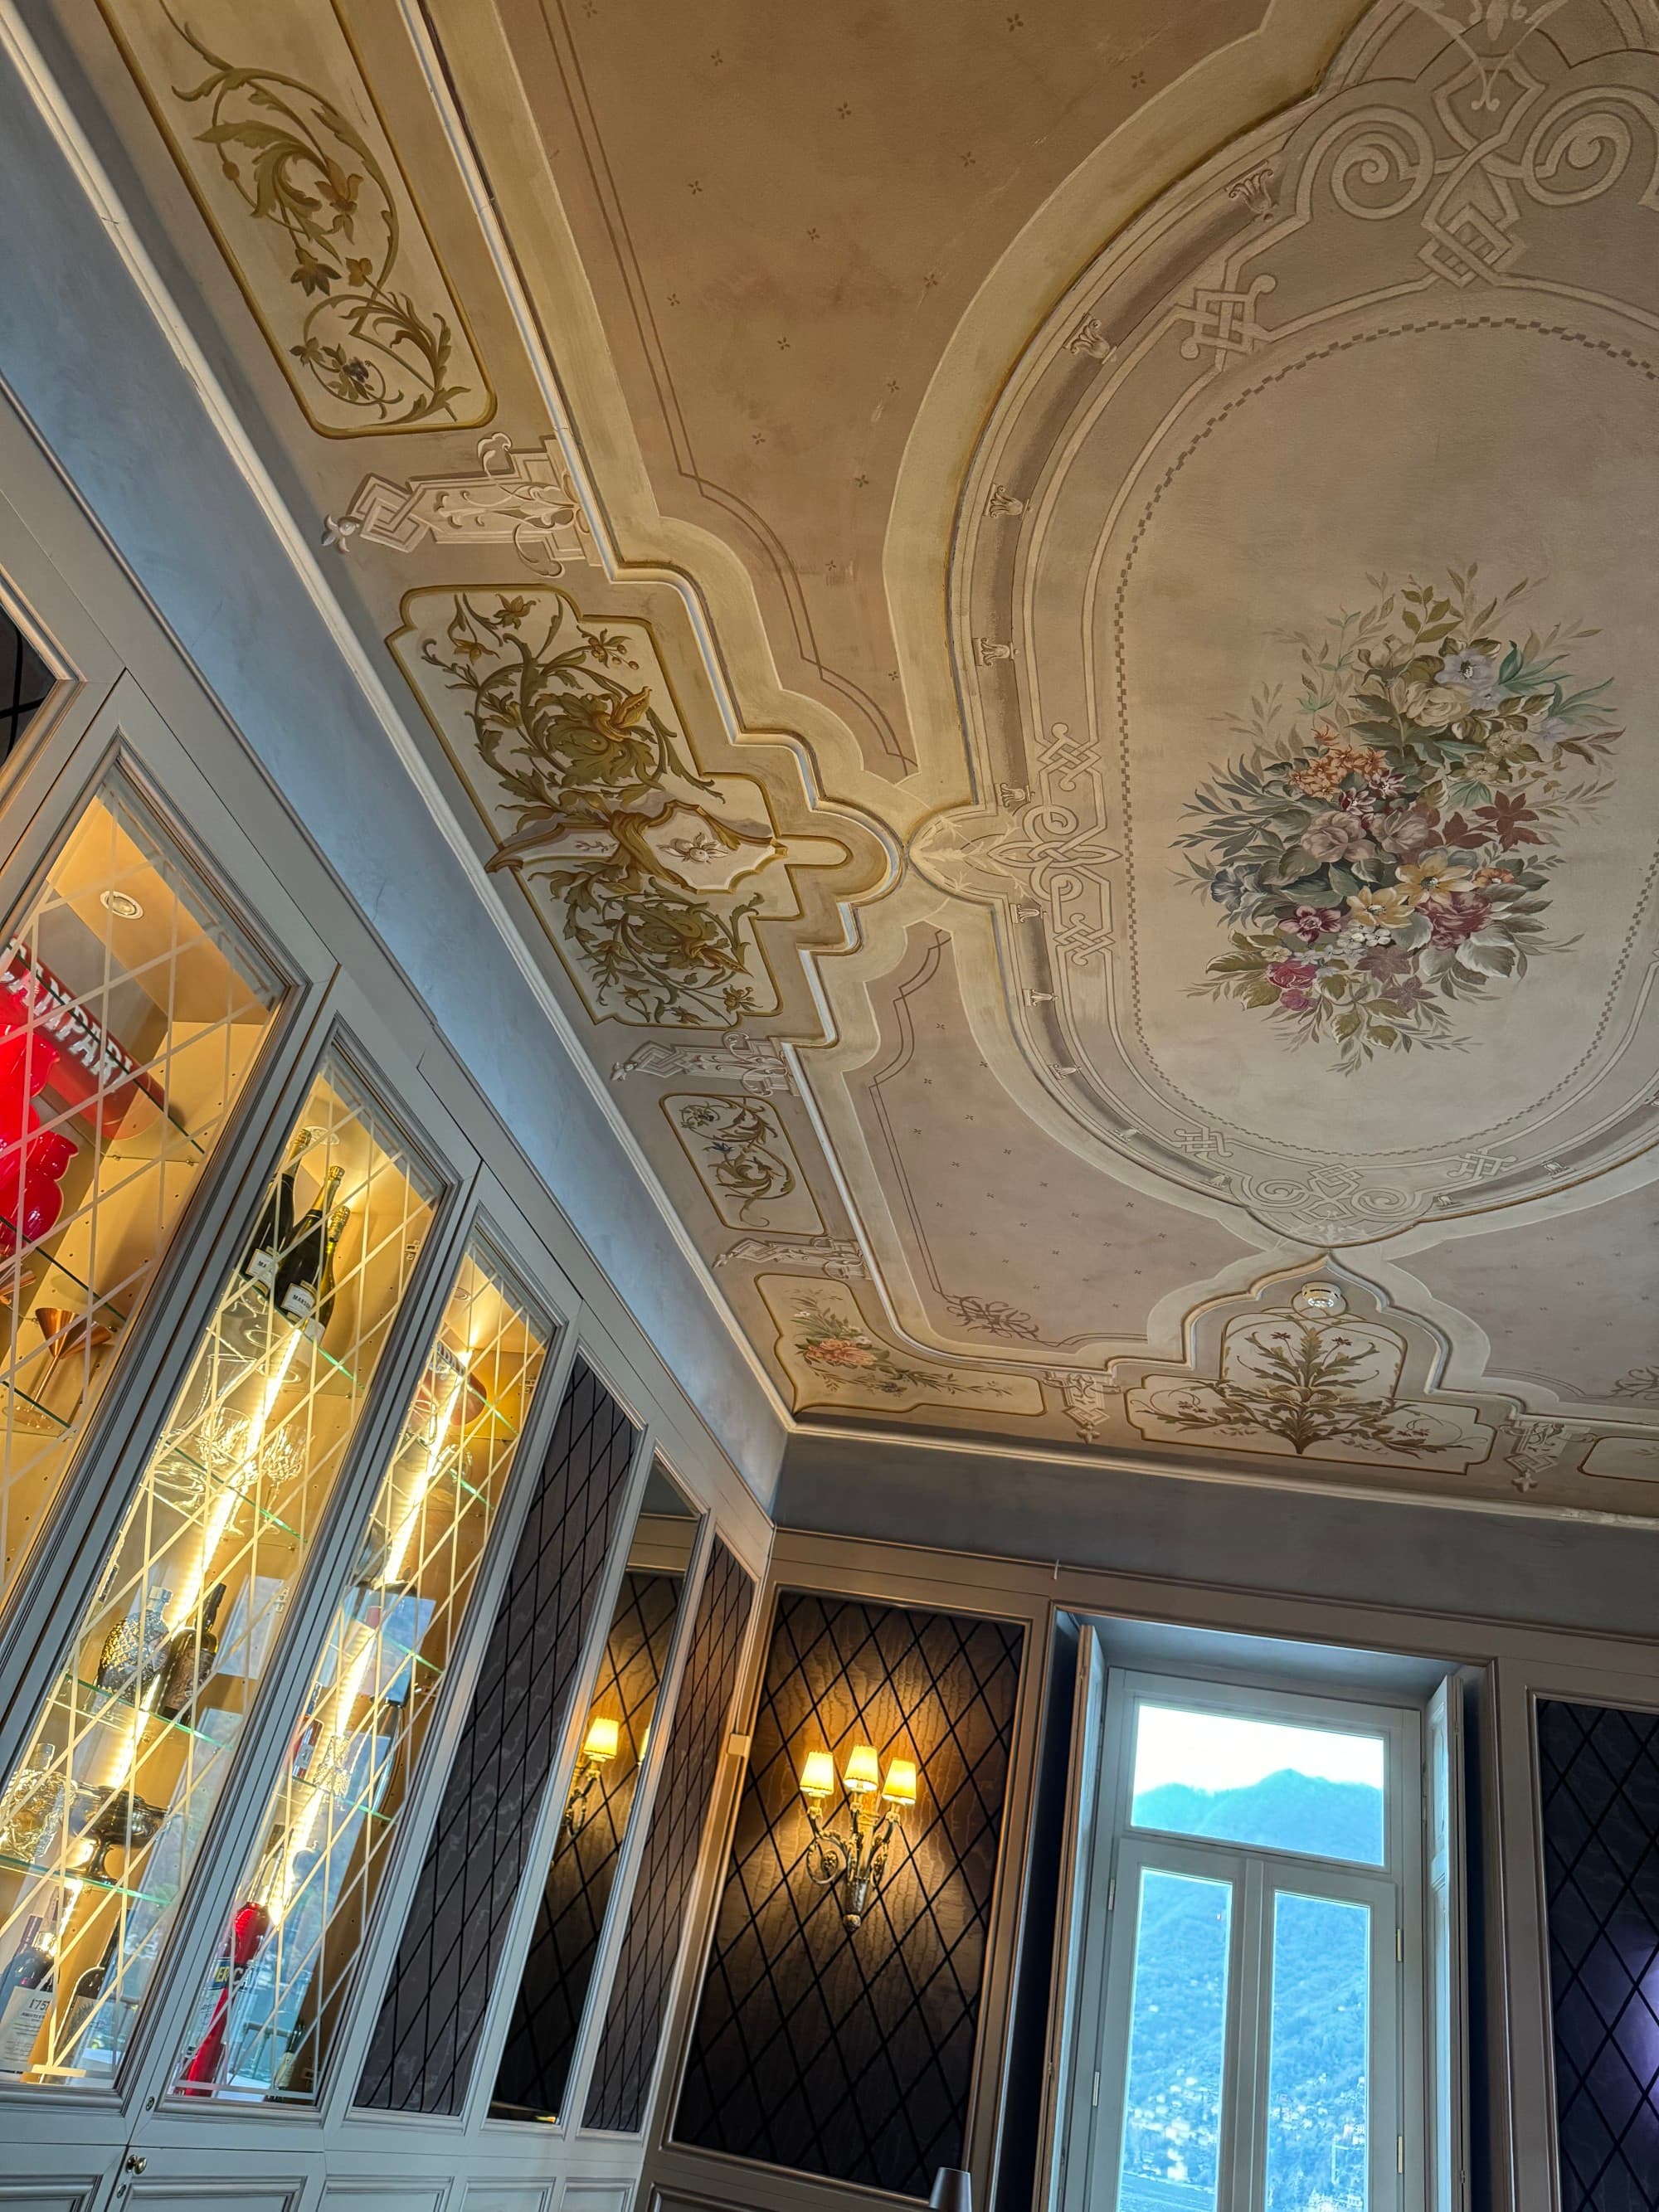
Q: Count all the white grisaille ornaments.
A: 5